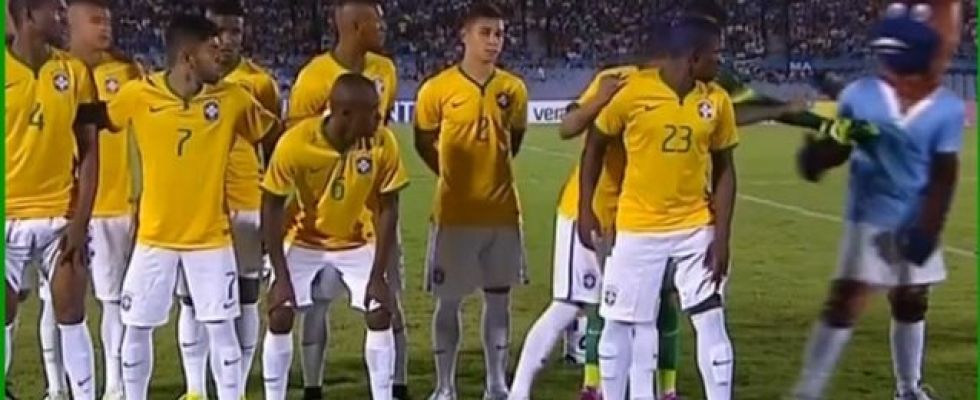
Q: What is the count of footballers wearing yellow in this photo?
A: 9